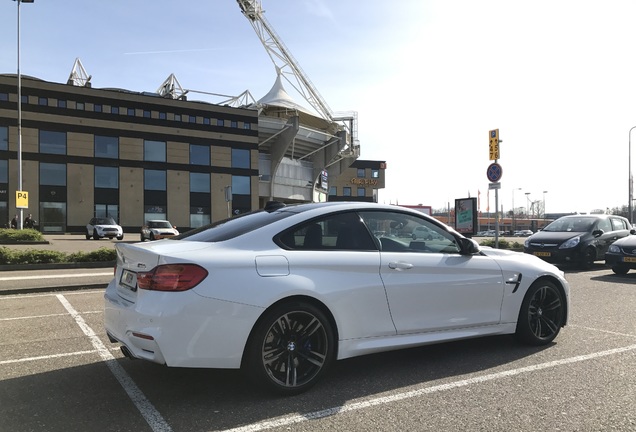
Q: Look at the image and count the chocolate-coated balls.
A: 0